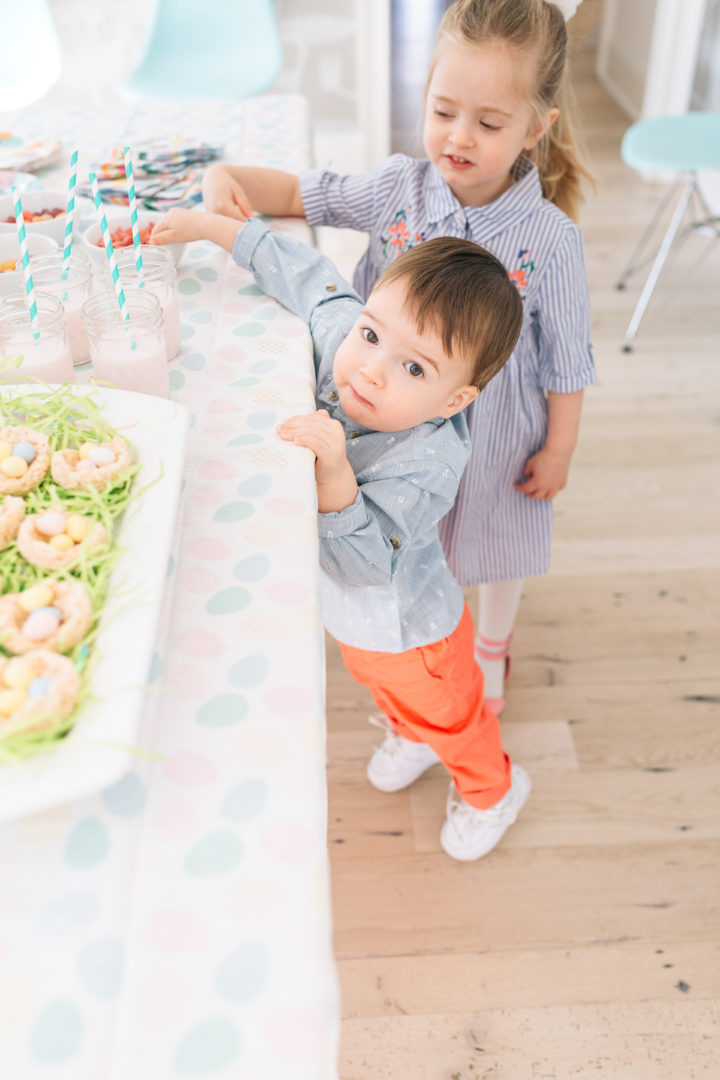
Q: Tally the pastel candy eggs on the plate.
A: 15